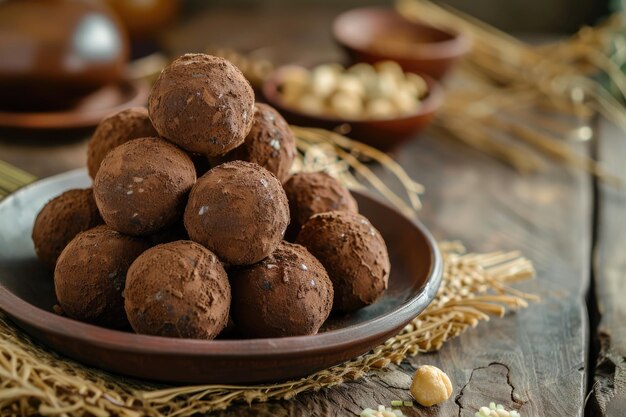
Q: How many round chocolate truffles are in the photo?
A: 11